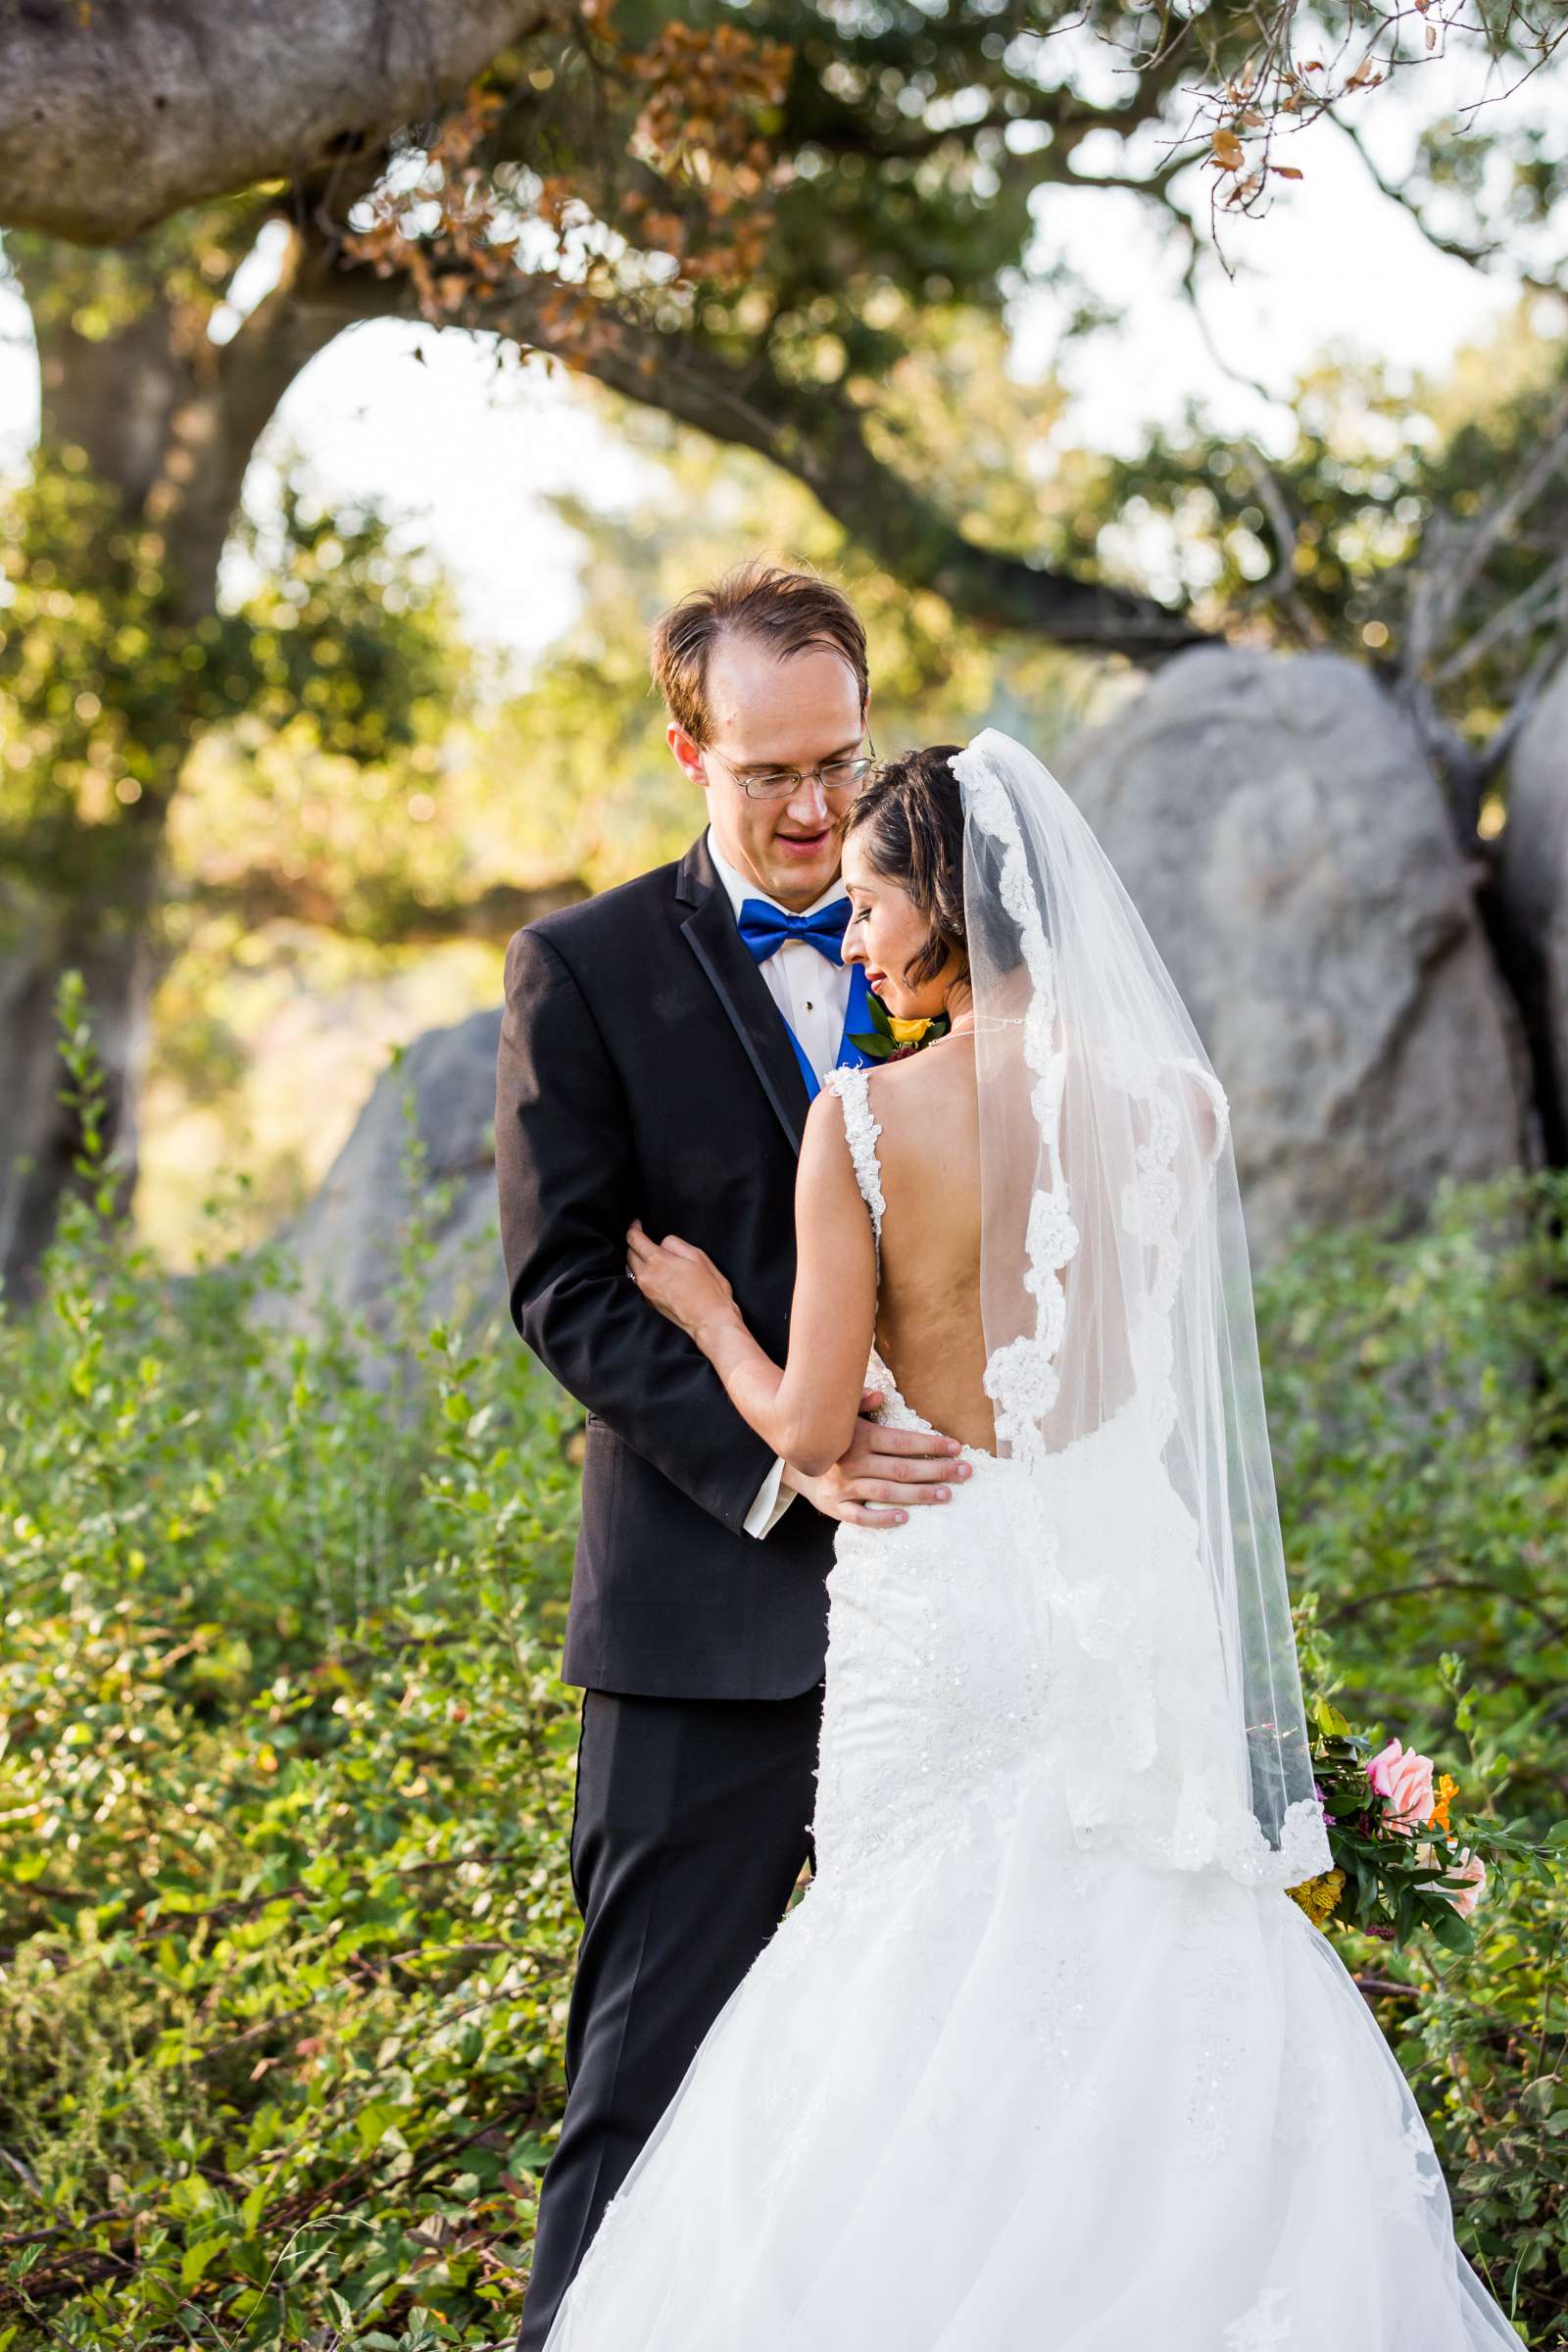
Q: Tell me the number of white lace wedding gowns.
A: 1